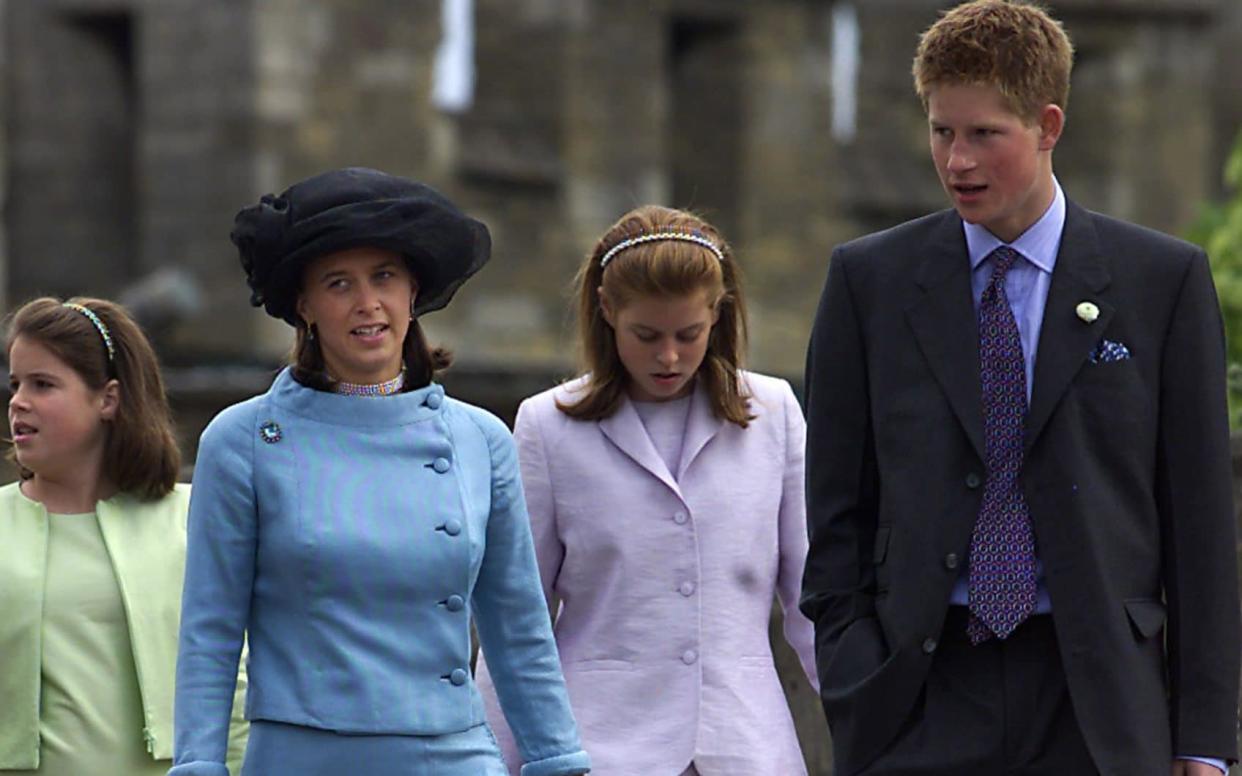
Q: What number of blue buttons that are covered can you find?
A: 5